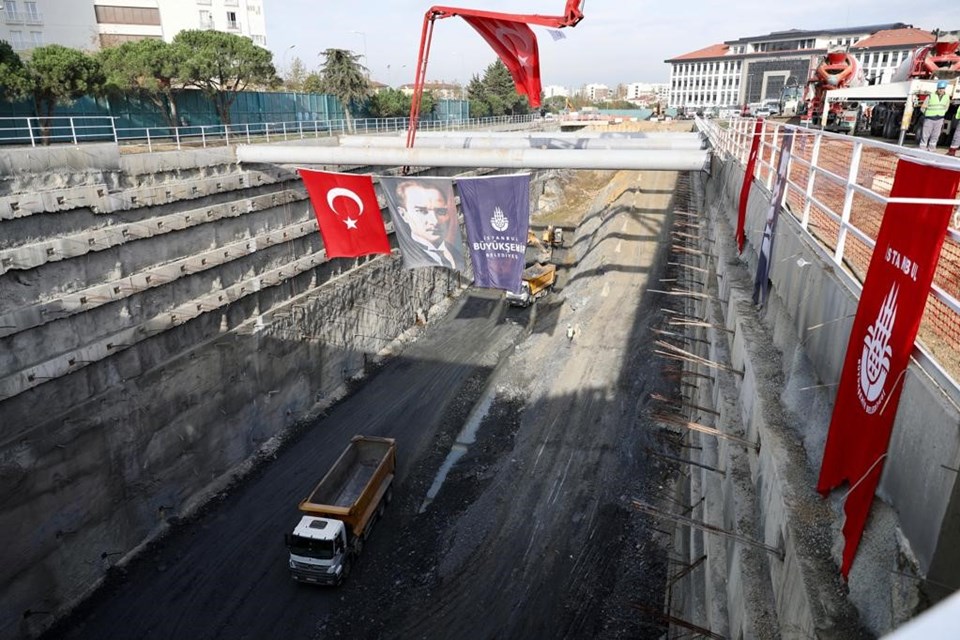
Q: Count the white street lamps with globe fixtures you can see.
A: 0